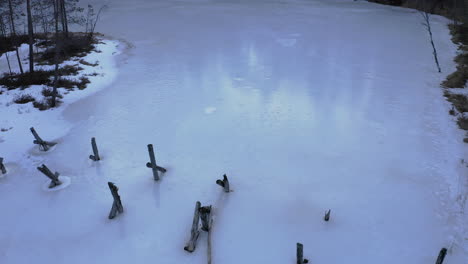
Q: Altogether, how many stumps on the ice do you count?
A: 11